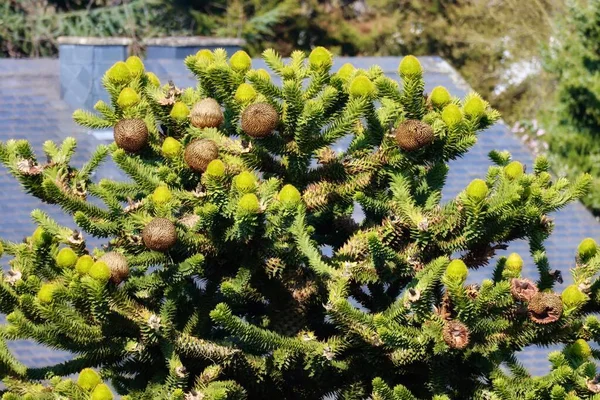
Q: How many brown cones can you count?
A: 10